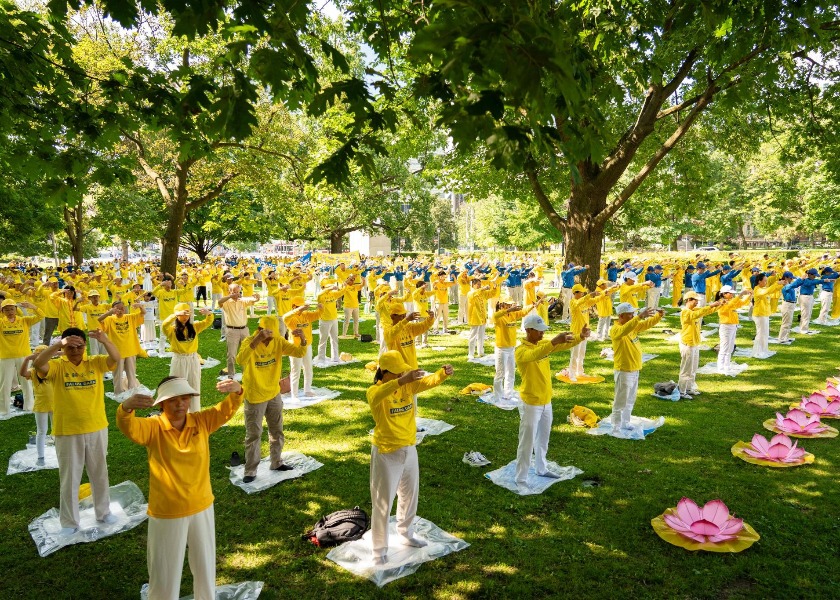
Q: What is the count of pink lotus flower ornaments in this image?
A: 5